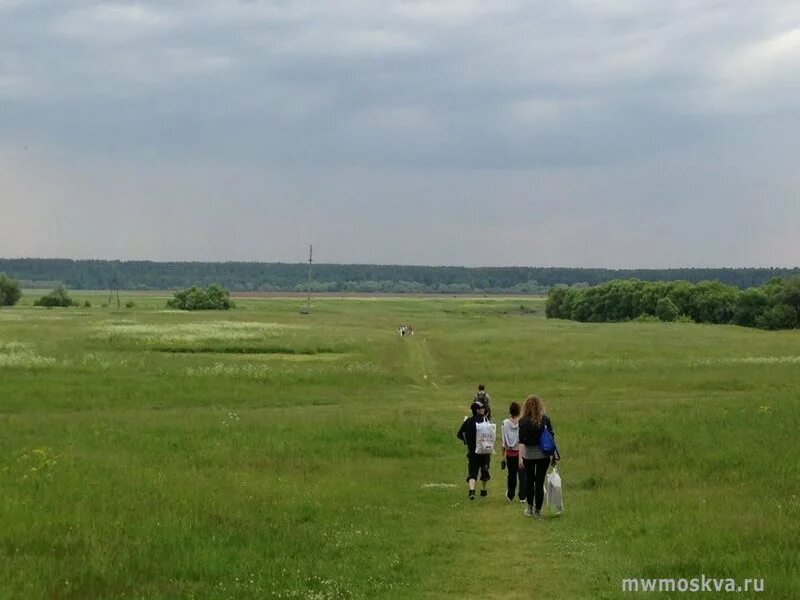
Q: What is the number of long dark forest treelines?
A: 1